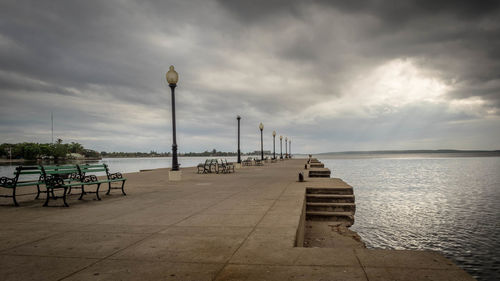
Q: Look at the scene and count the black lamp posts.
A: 7